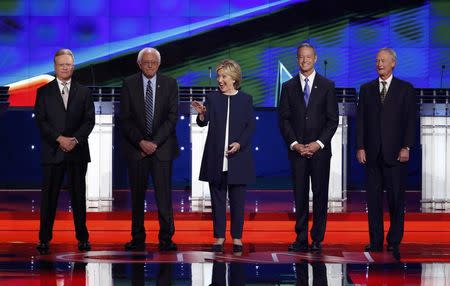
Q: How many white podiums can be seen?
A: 4